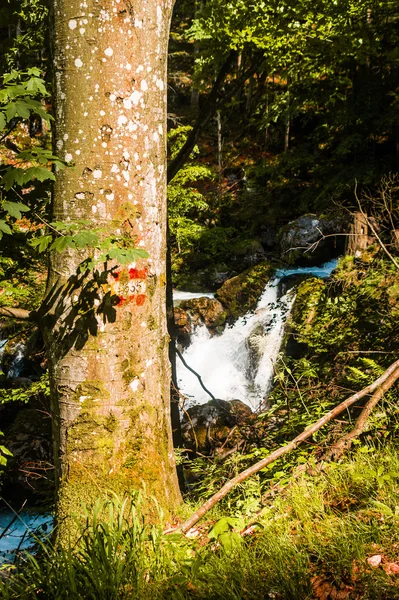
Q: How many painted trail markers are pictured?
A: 1